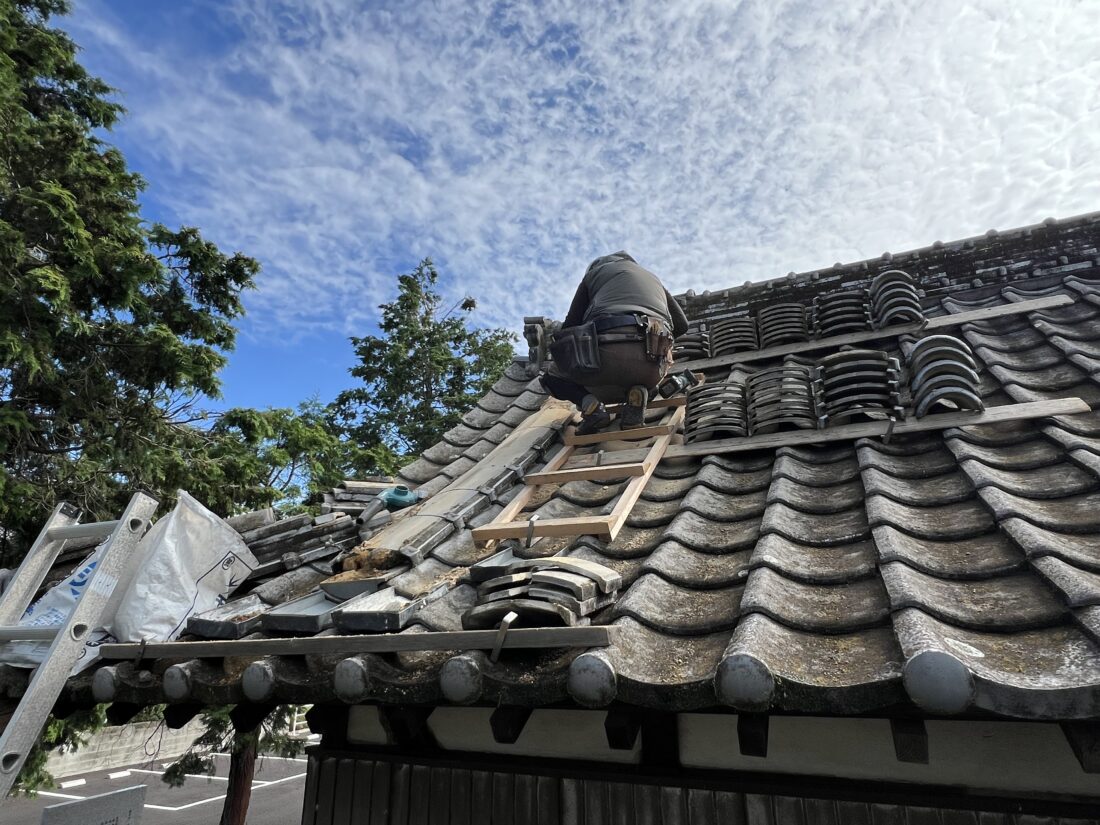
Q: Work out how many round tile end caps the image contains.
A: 8